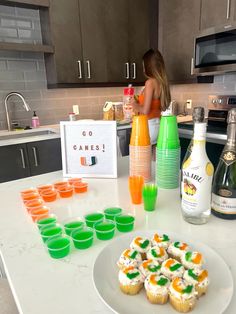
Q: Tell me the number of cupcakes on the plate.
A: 12